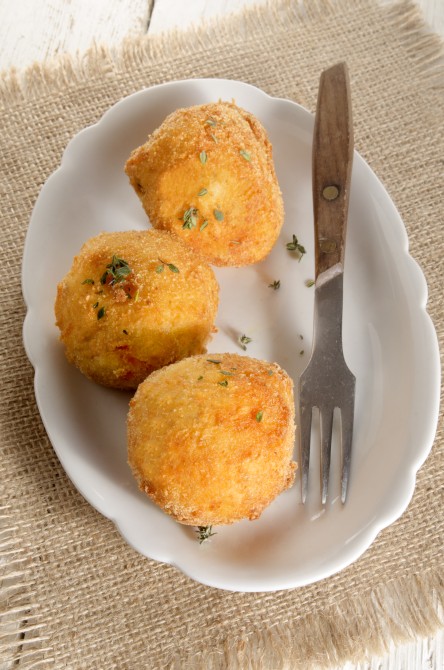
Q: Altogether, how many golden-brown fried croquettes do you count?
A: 3